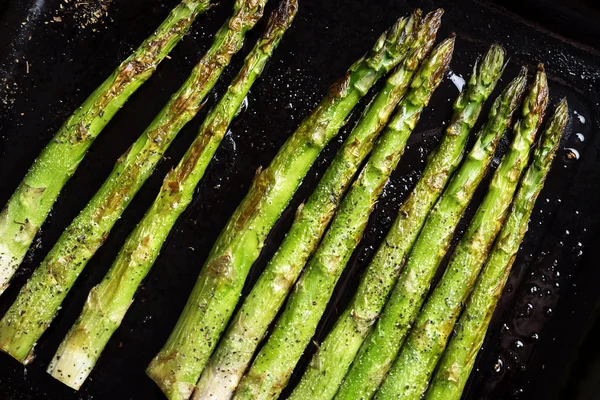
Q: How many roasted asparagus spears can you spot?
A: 10